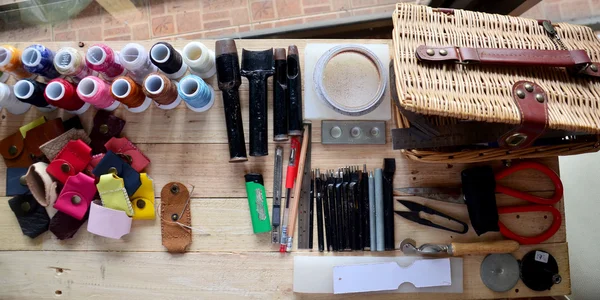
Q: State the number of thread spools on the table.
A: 14